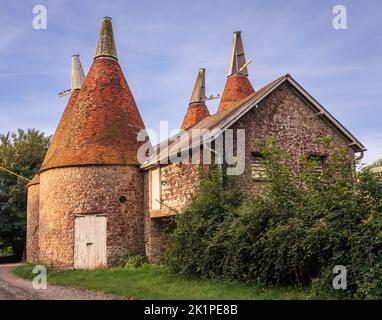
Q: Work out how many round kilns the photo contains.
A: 4